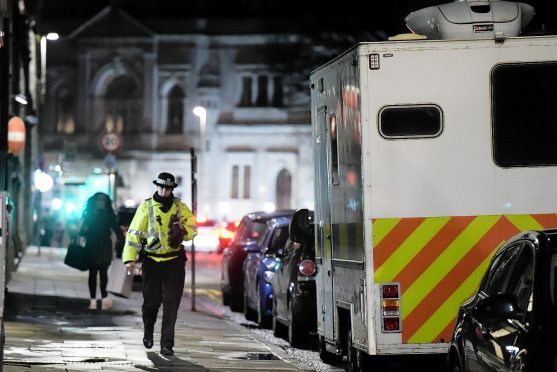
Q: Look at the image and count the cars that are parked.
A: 4